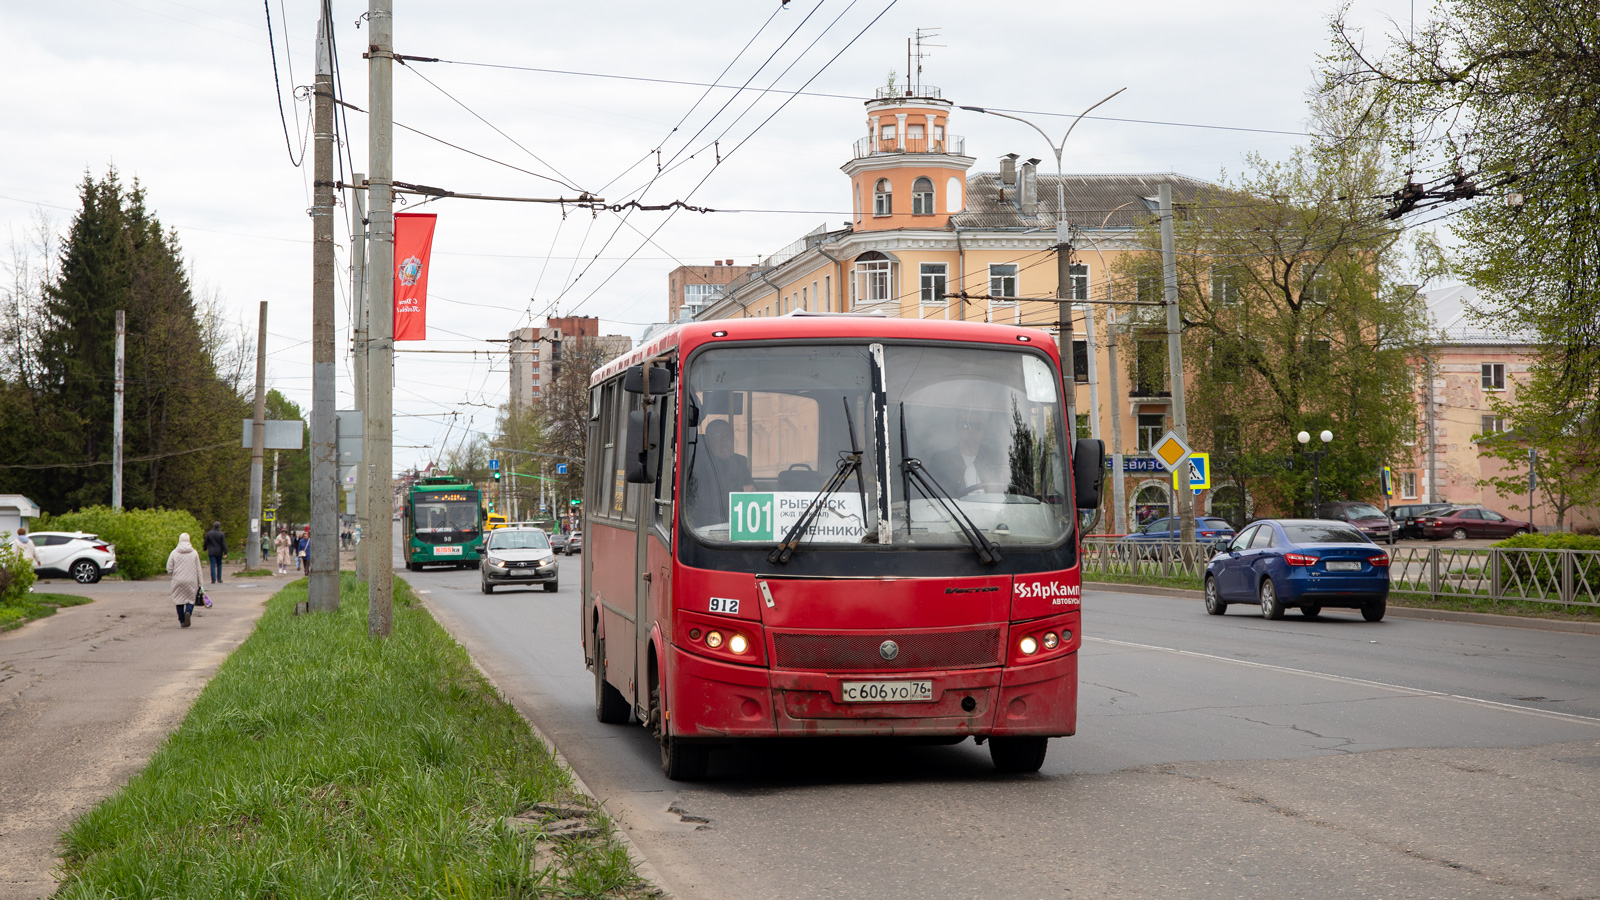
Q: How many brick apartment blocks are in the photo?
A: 2